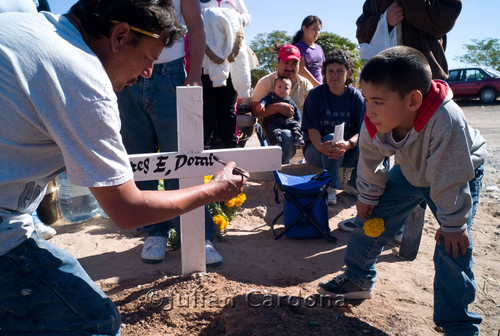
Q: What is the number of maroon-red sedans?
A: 1